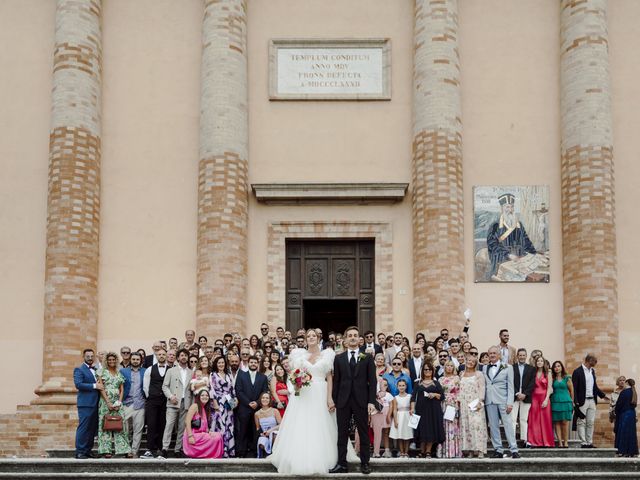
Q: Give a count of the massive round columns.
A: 4